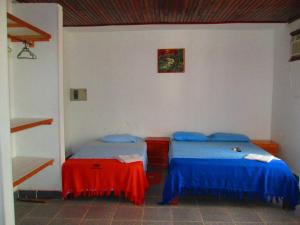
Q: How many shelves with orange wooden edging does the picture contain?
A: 3